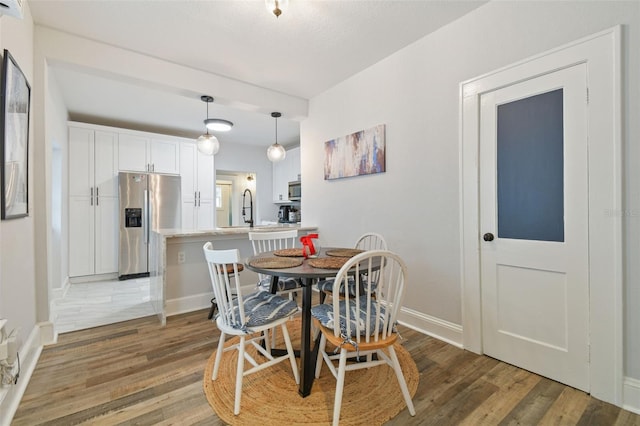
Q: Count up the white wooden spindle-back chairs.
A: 4